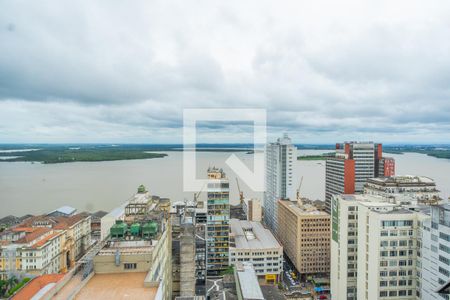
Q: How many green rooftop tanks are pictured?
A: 3